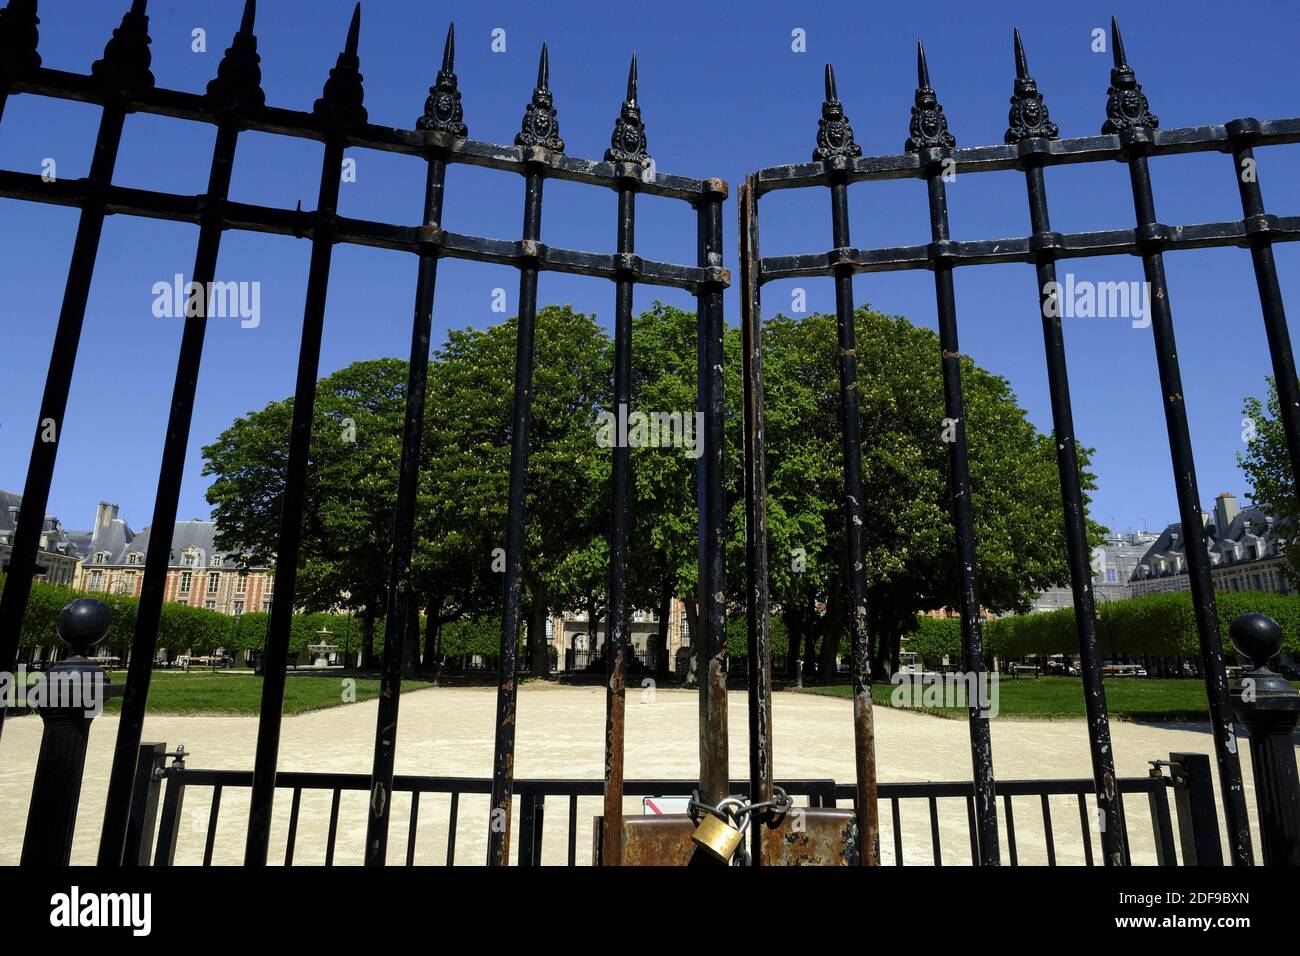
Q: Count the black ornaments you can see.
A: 11